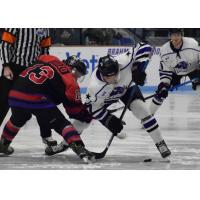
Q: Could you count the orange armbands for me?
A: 2